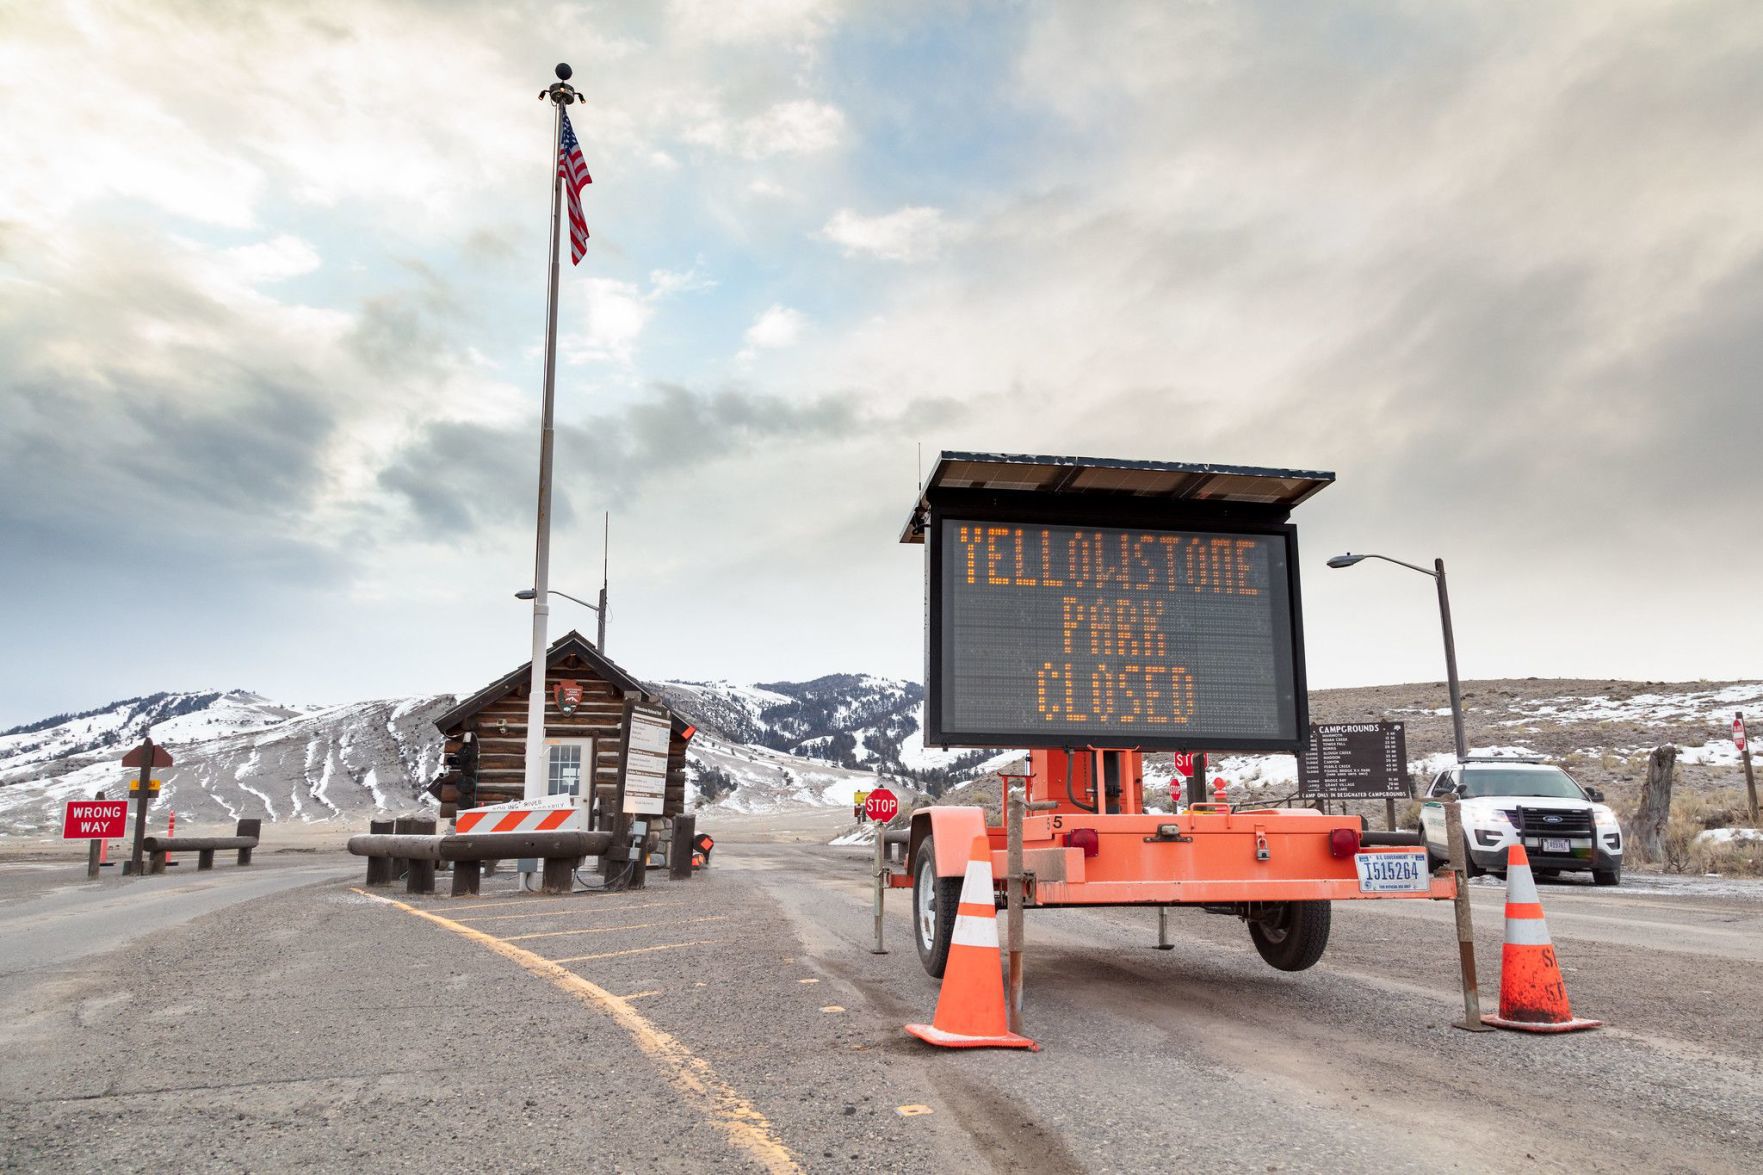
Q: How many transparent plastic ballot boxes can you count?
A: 0